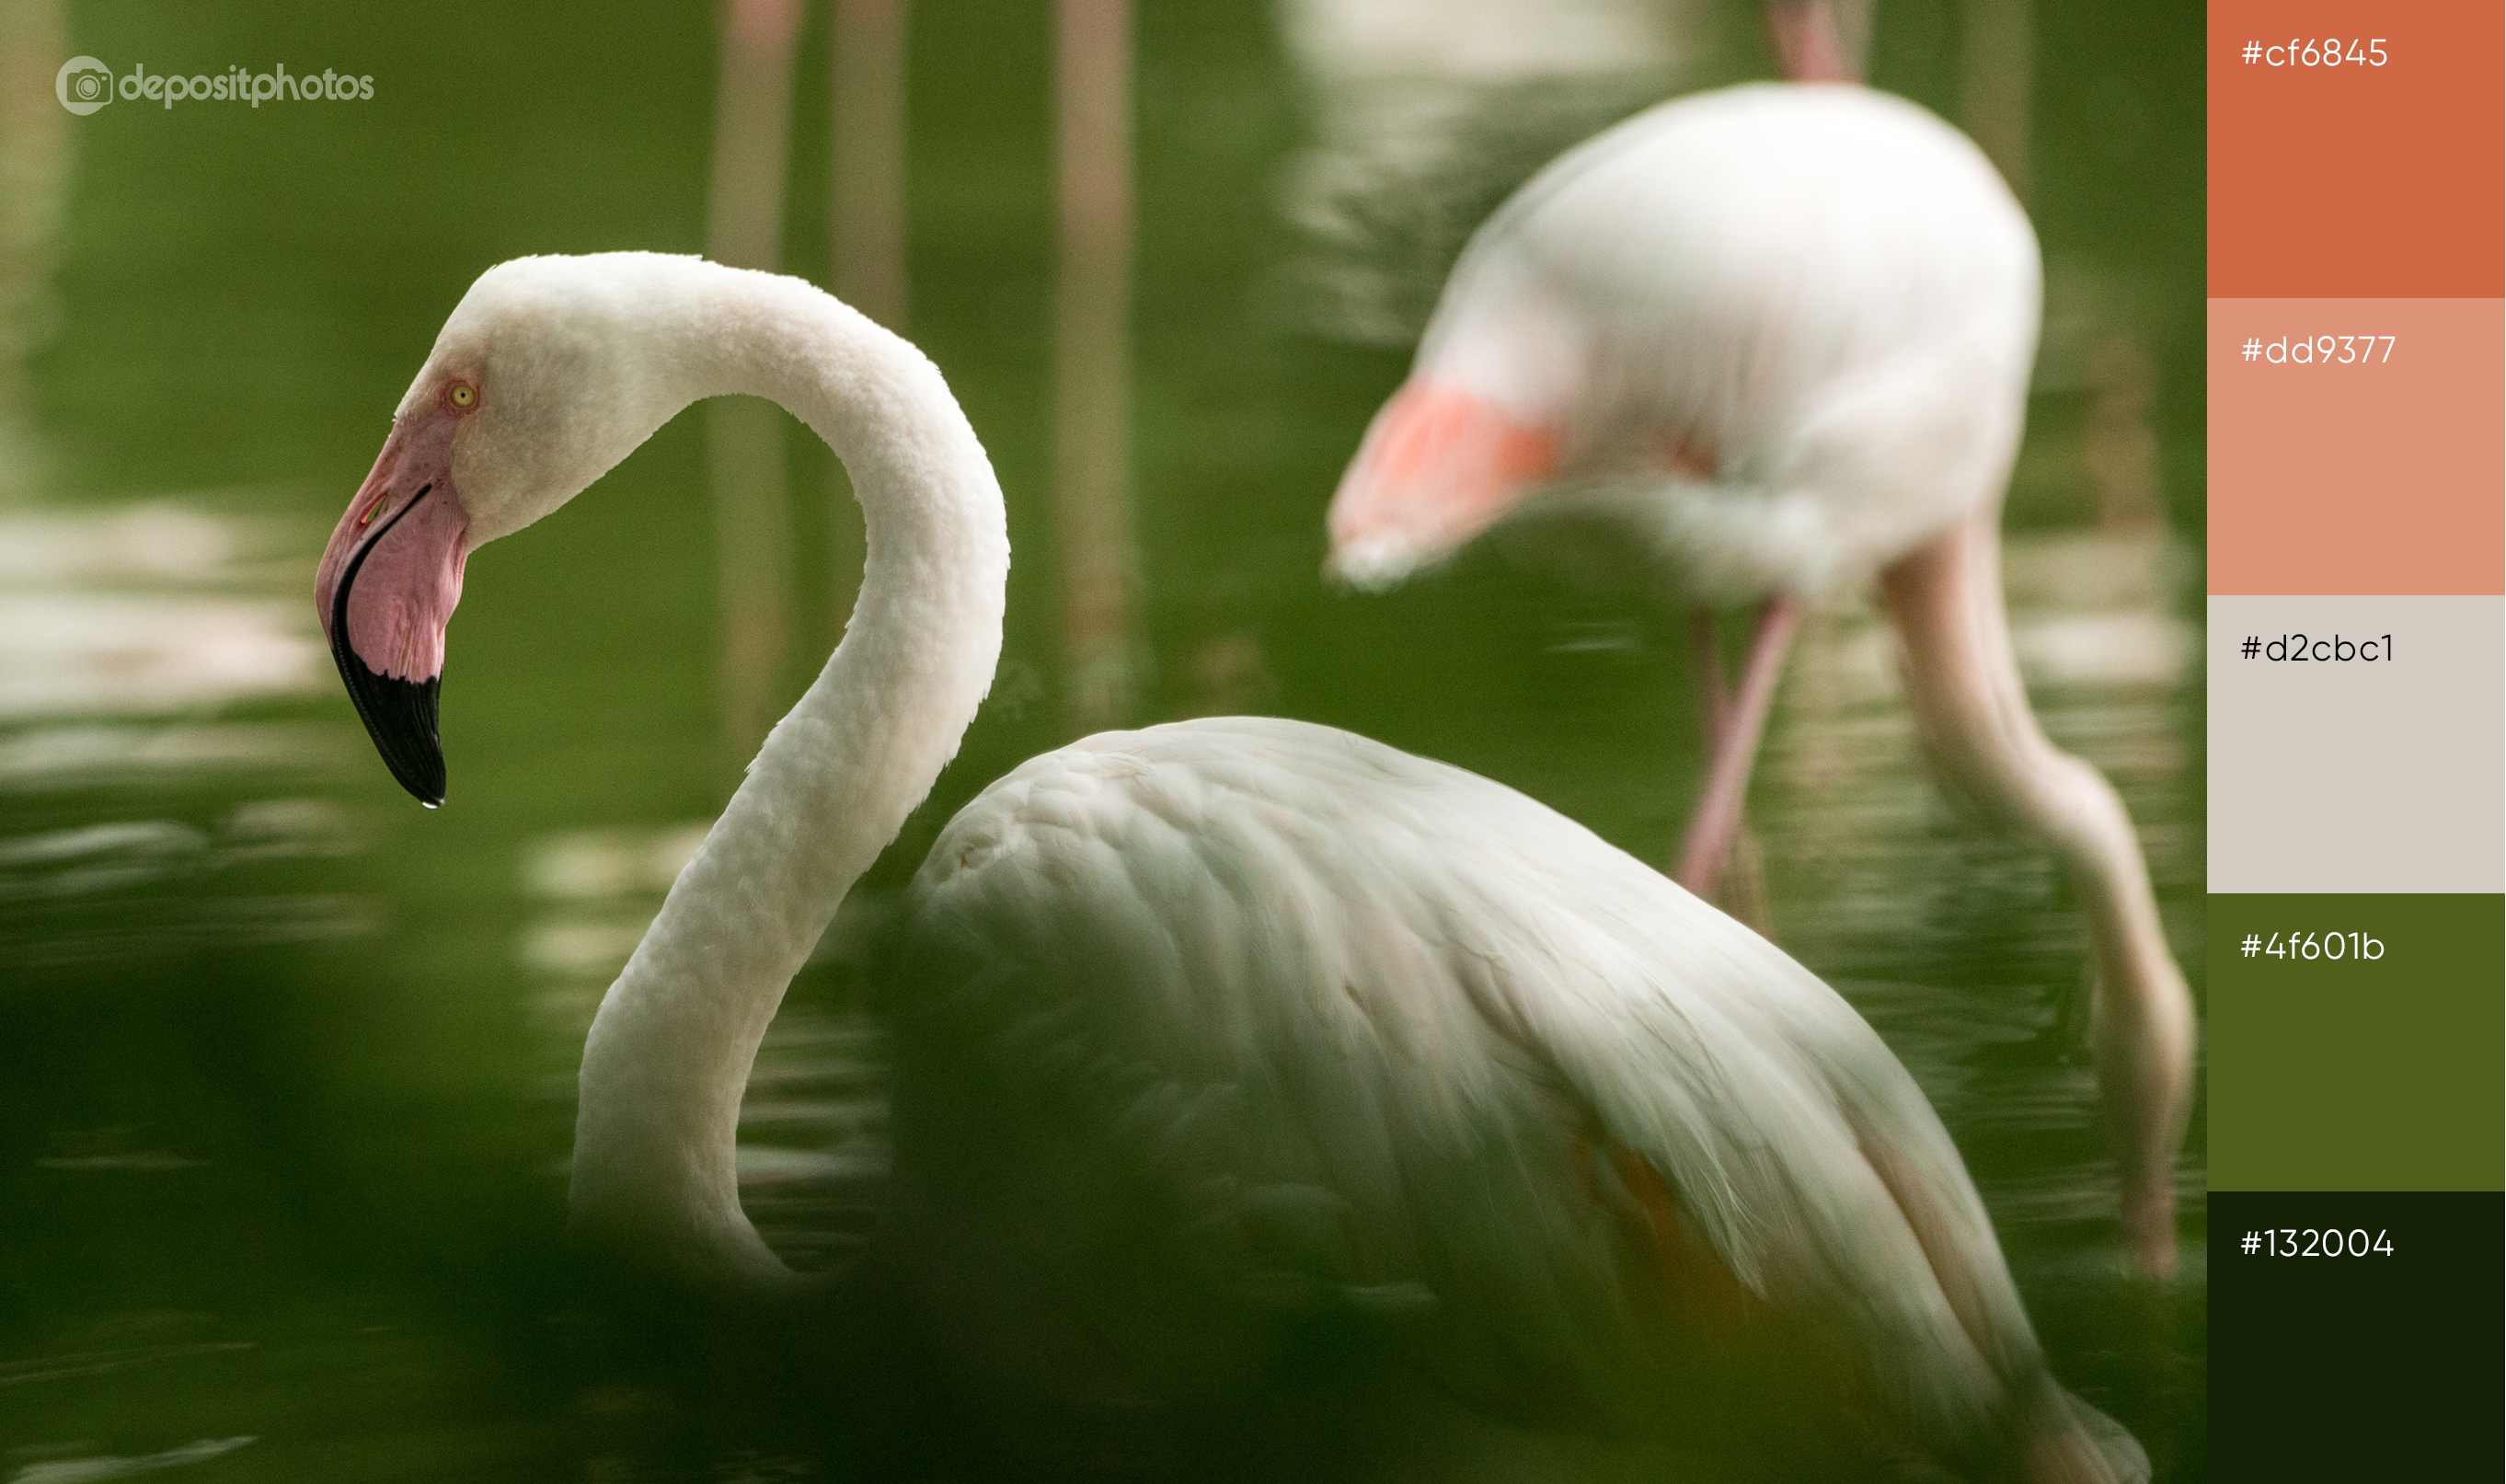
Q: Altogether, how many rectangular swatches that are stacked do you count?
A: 5